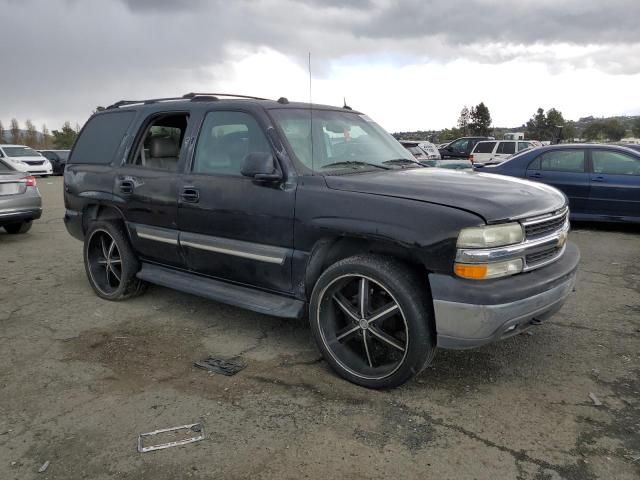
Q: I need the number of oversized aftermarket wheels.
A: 2